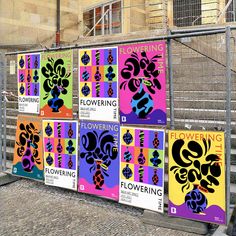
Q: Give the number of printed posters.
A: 9